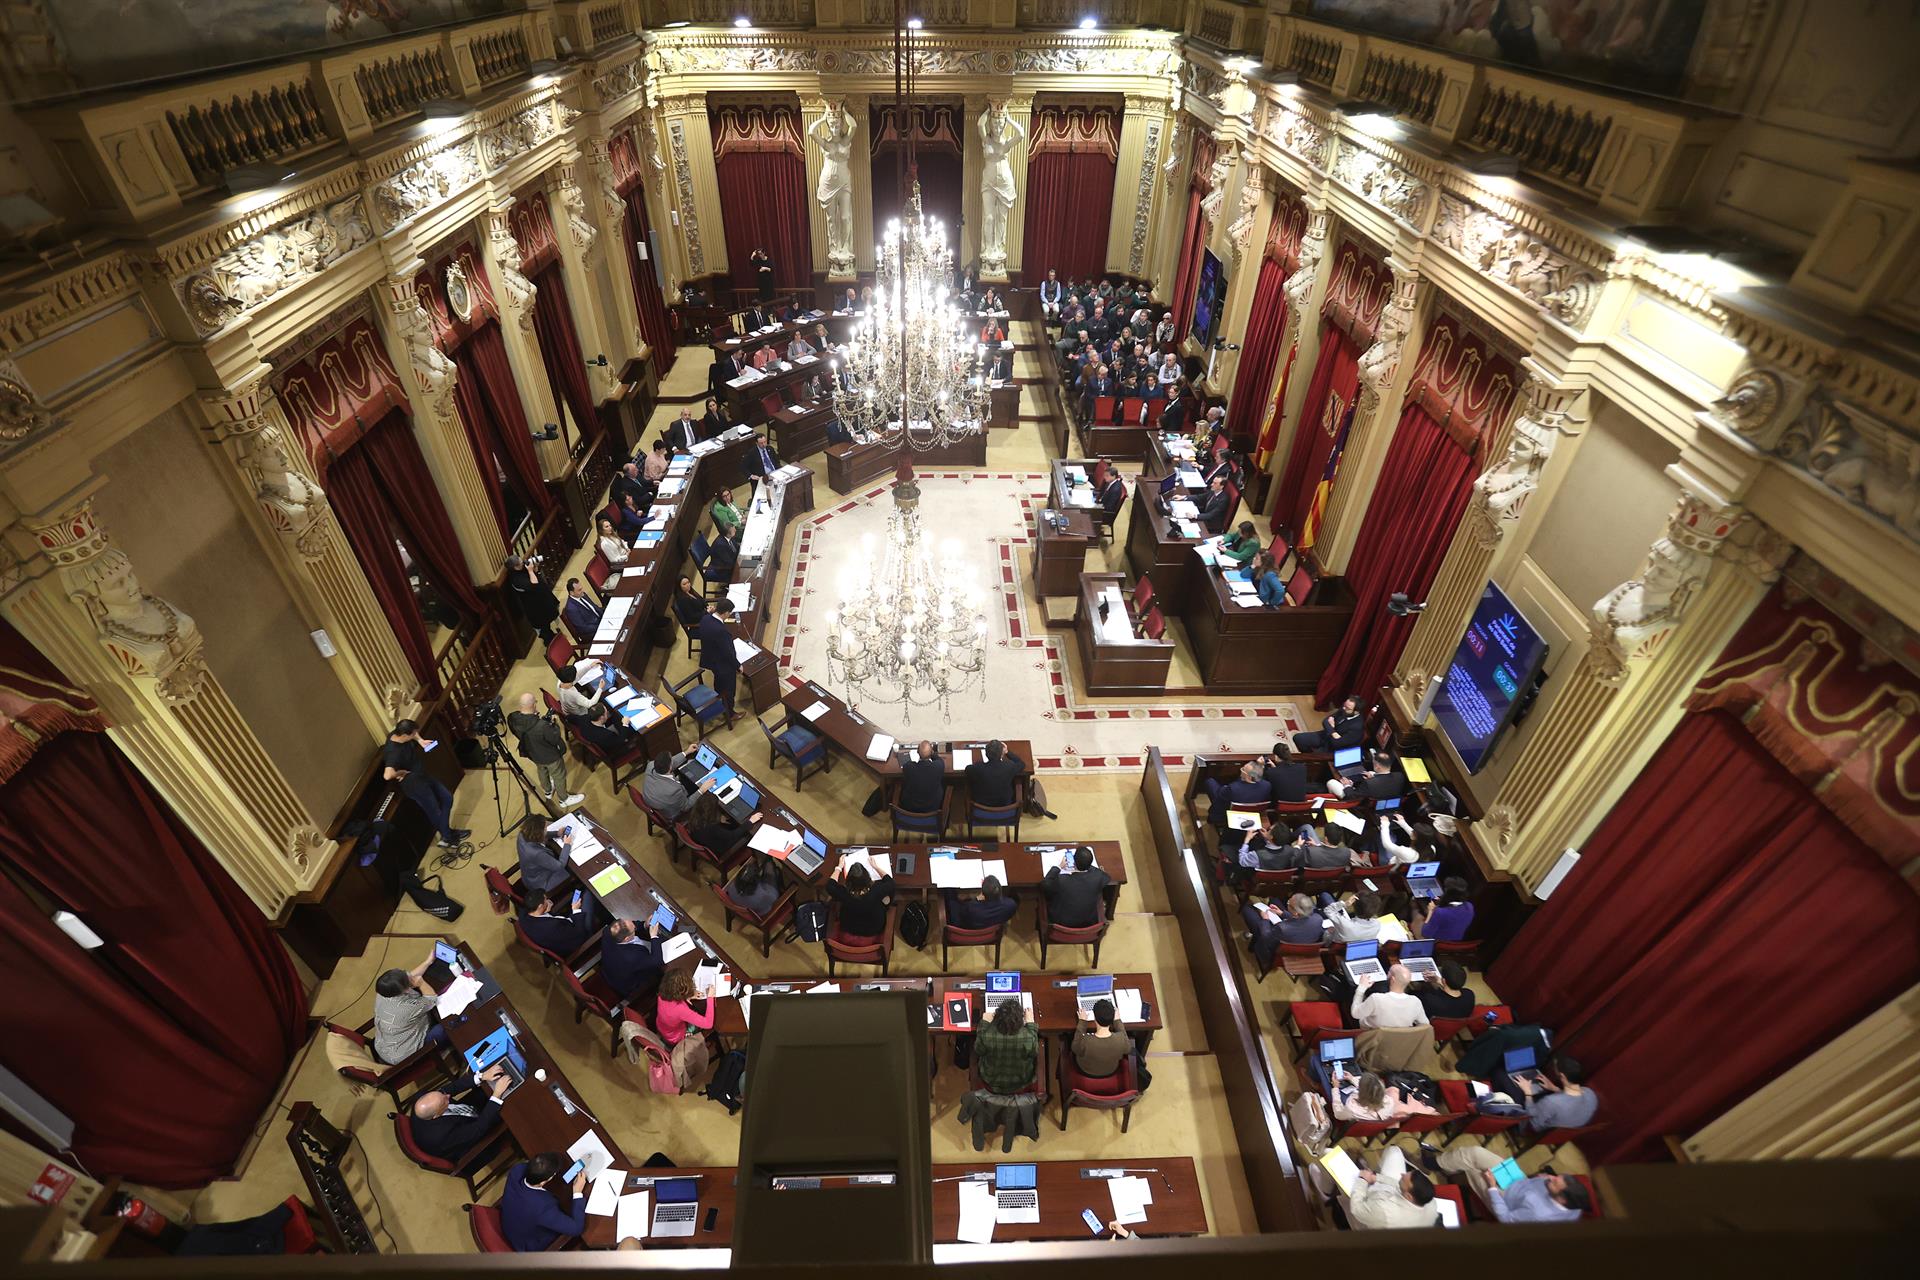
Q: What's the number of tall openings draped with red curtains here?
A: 13